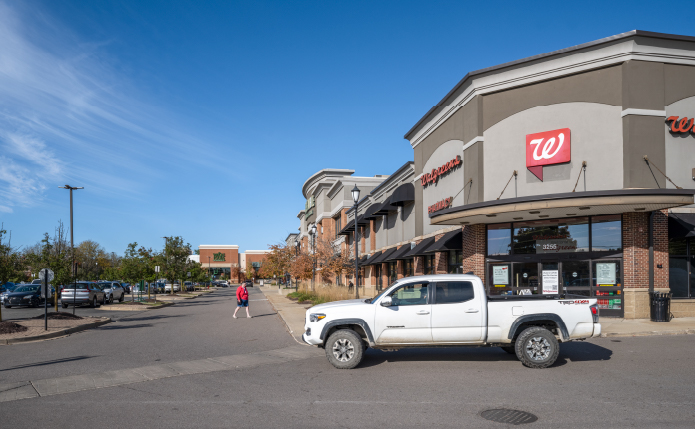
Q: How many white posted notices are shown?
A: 3